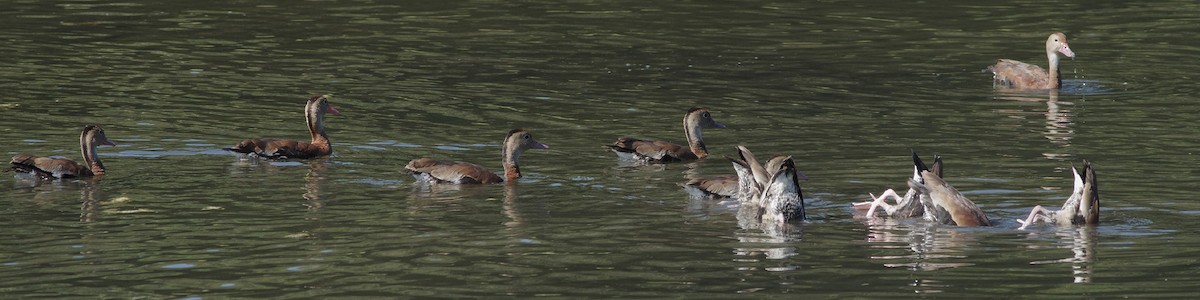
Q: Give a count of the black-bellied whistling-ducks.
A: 11